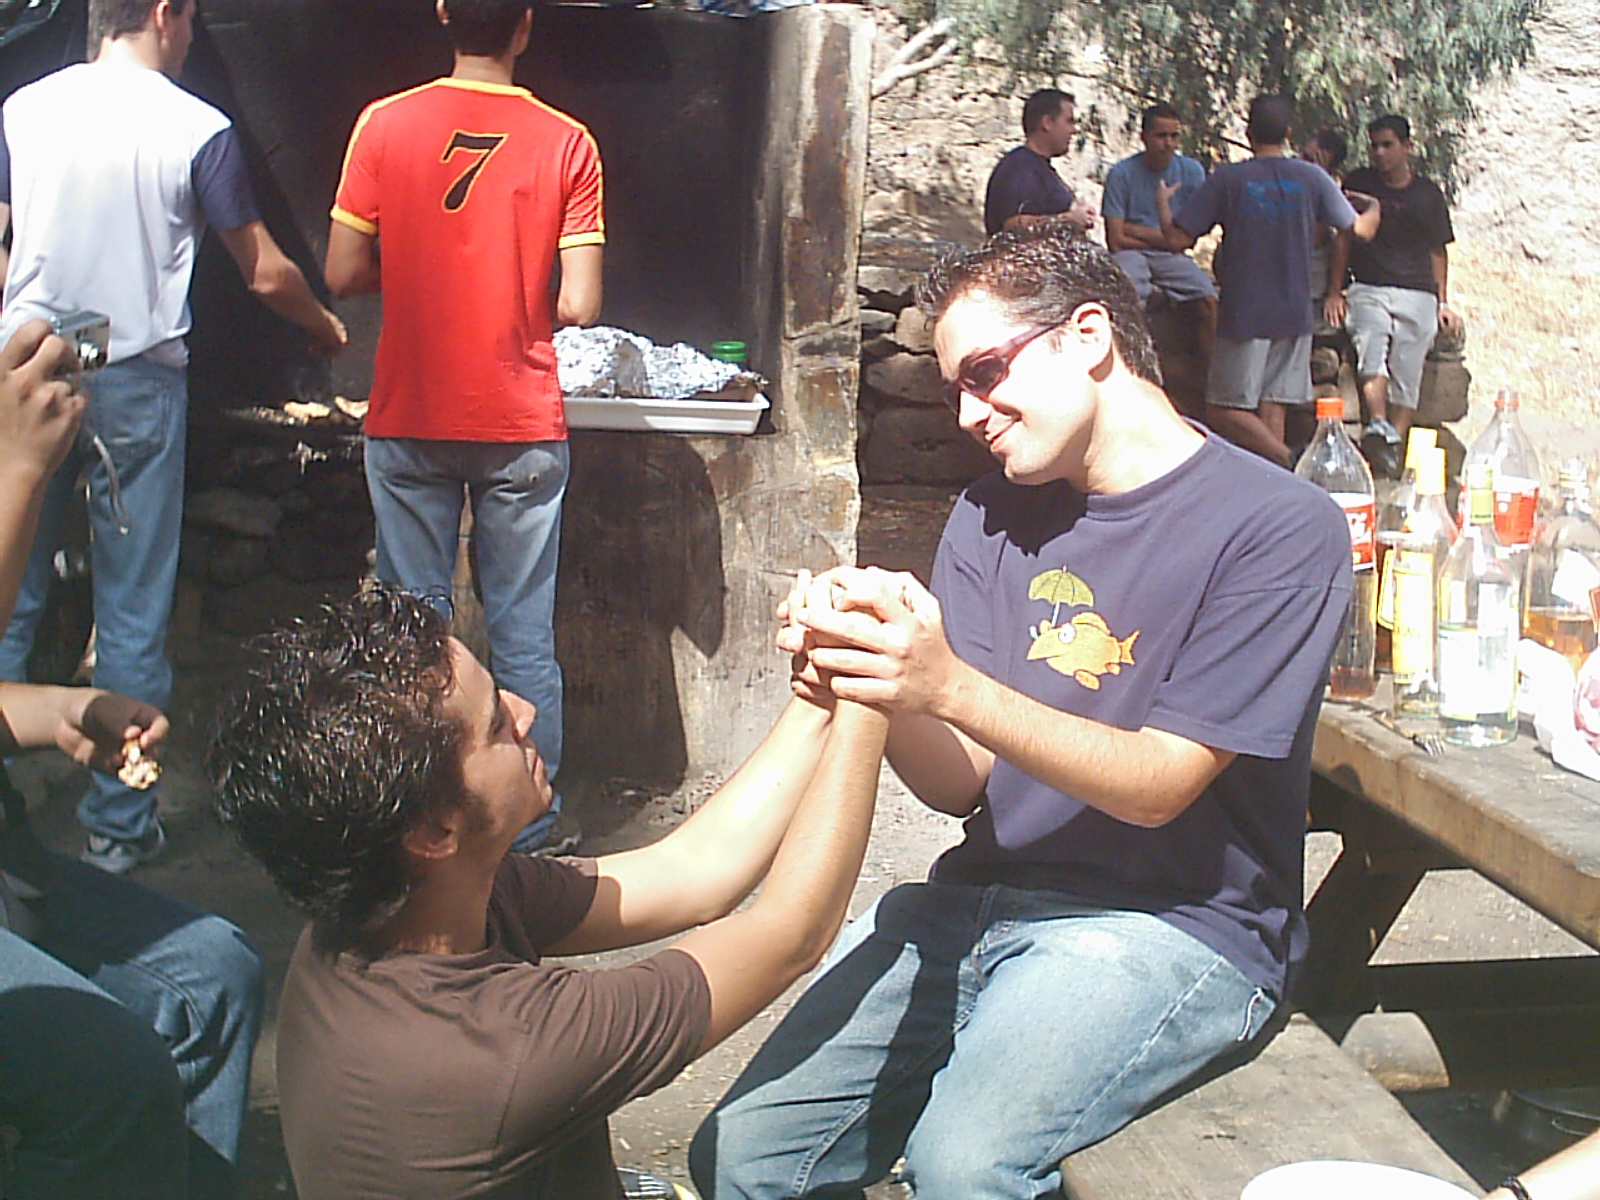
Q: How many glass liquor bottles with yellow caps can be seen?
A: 2